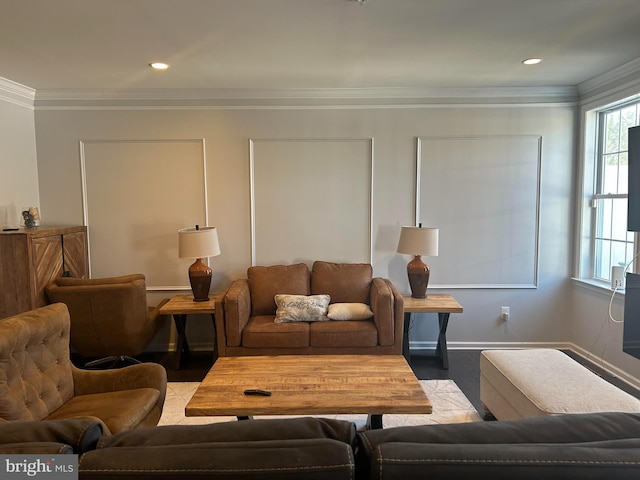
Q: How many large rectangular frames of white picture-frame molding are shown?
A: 3